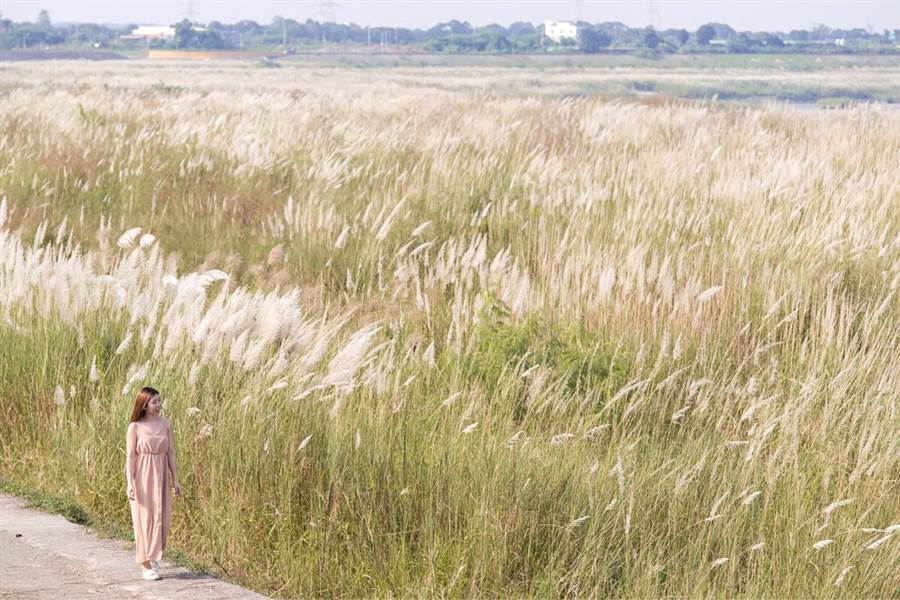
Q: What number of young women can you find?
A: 1